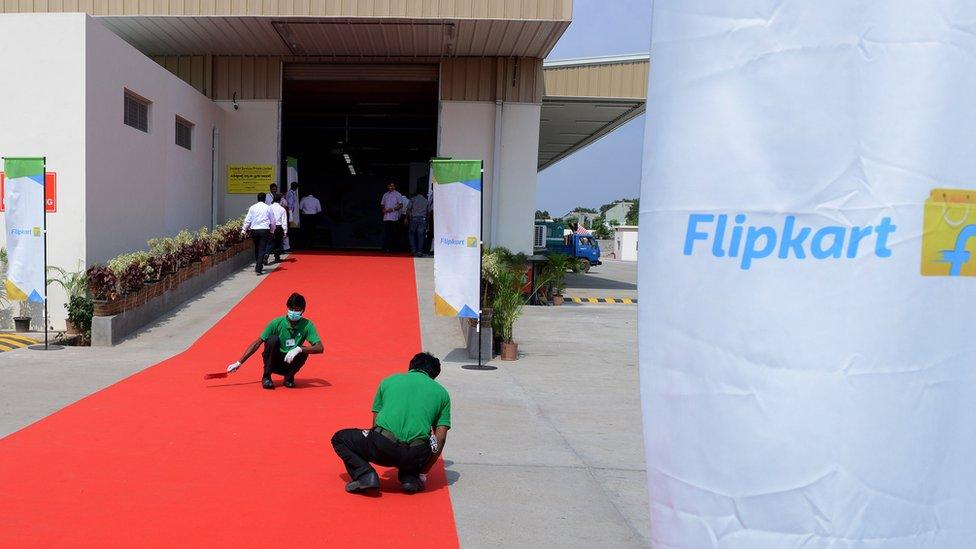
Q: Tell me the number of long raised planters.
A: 1